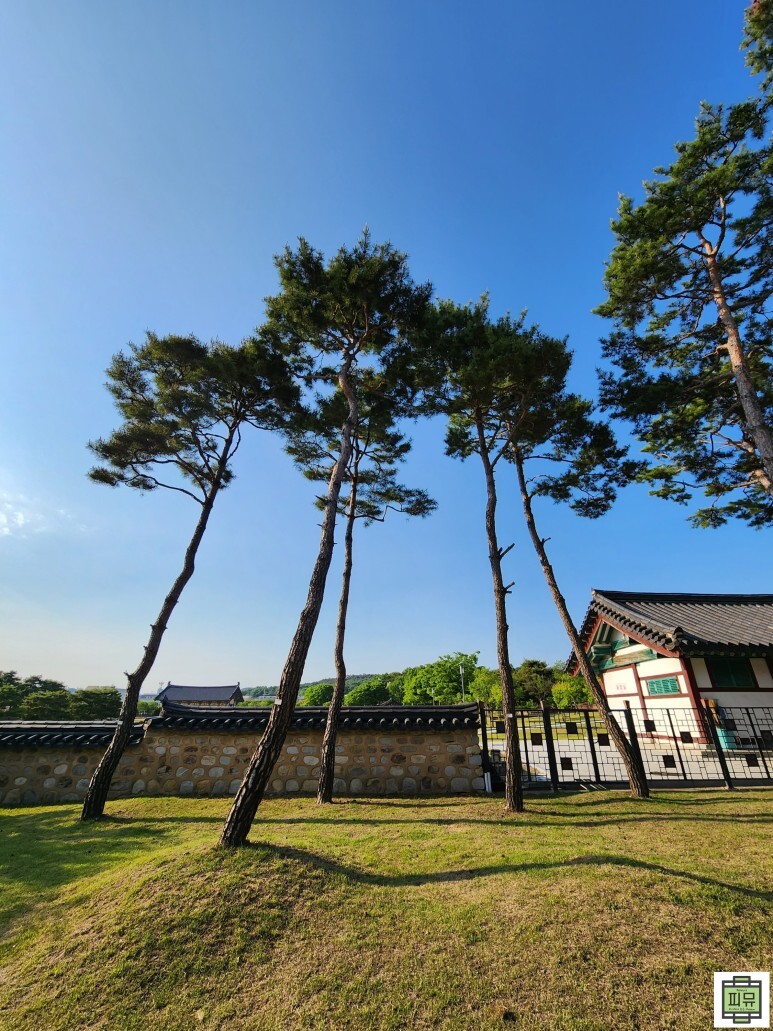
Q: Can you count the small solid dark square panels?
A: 11